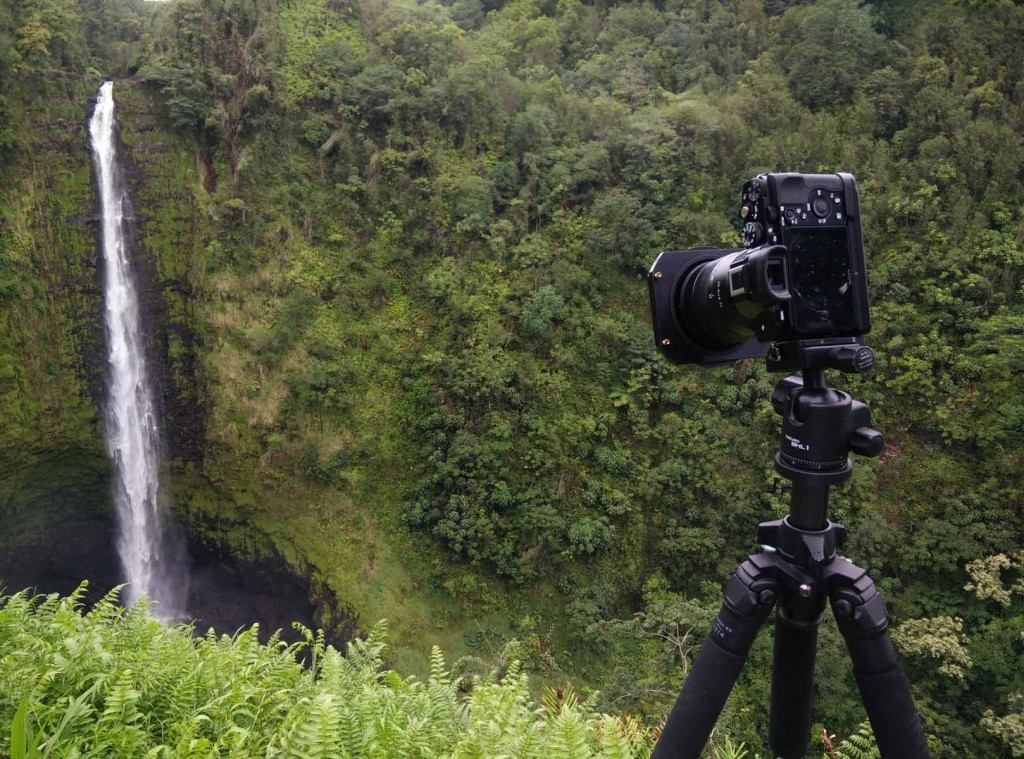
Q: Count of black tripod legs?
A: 3